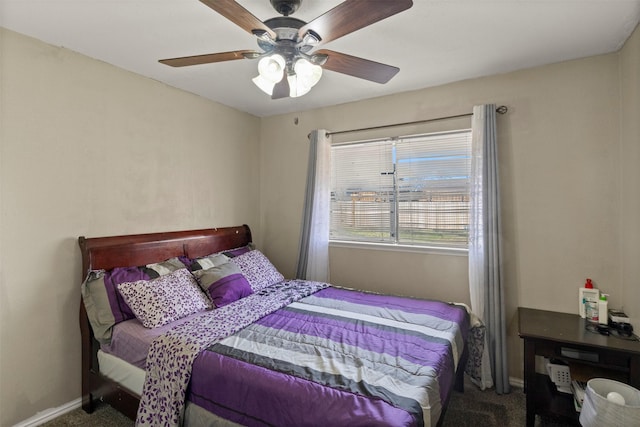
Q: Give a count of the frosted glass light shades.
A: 4